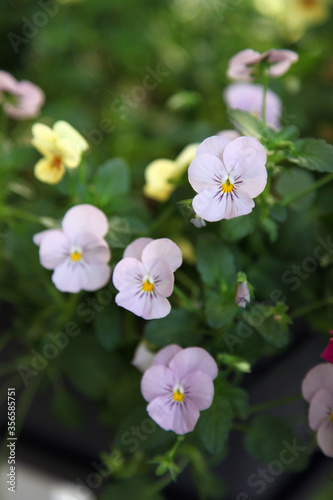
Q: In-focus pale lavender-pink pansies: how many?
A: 4